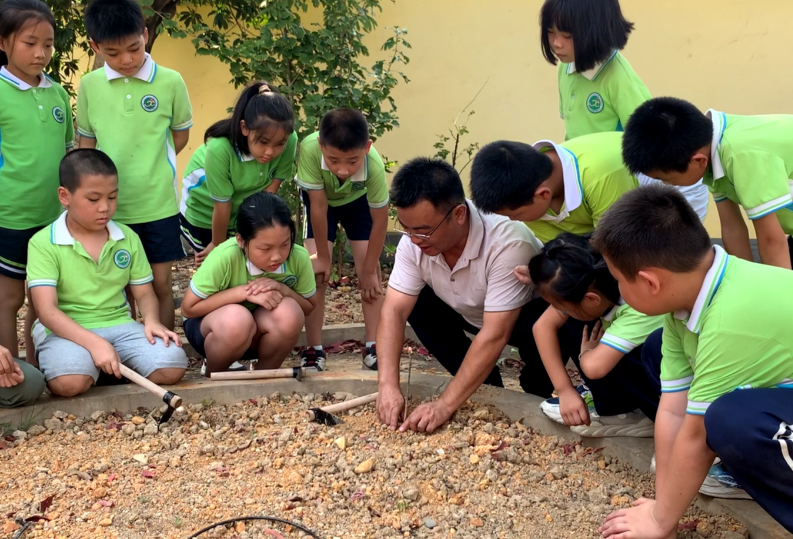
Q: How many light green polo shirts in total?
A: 11